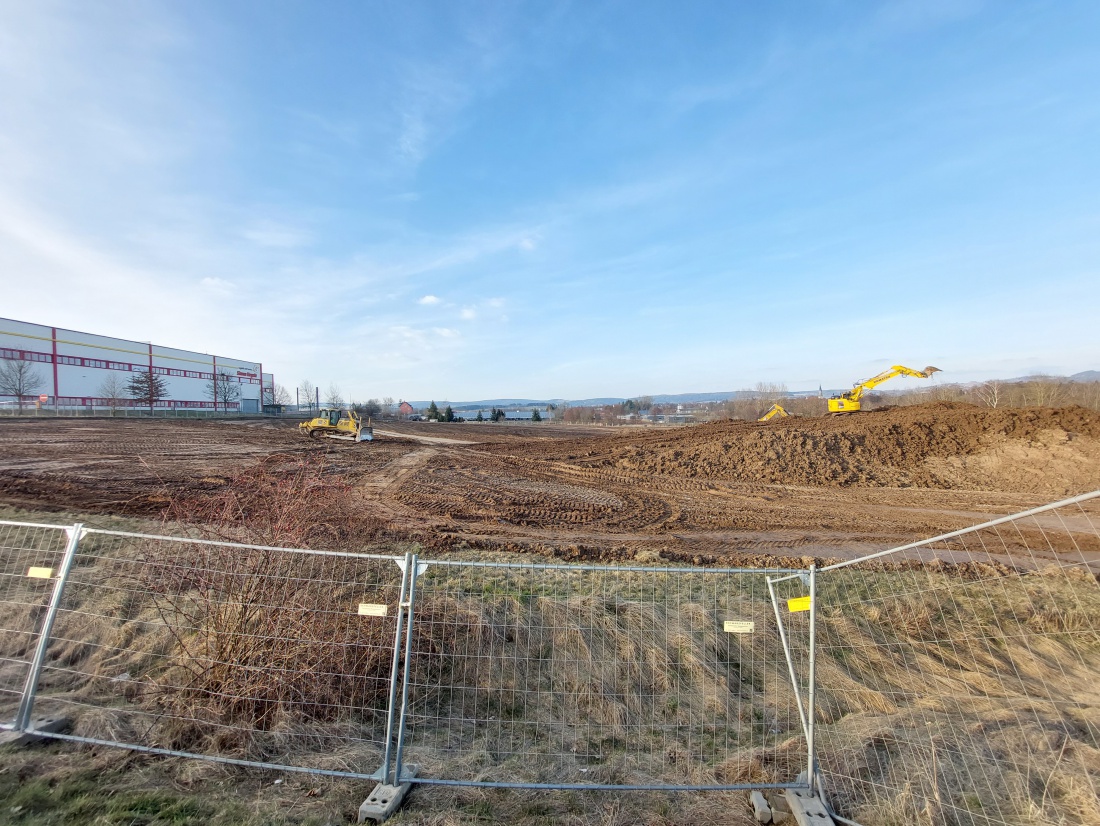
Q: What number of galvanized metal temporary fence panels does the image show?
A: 4